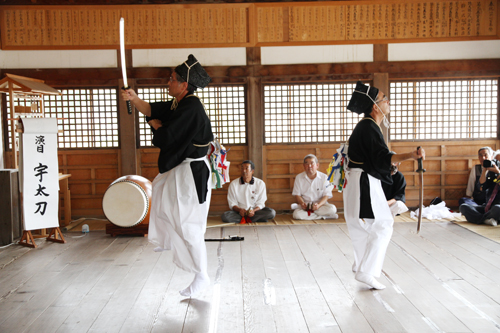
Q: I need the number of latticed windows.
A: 4